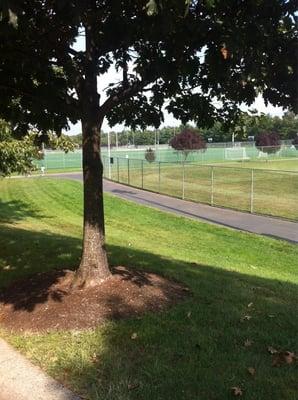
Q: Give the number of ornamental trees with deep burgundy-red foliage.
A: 2